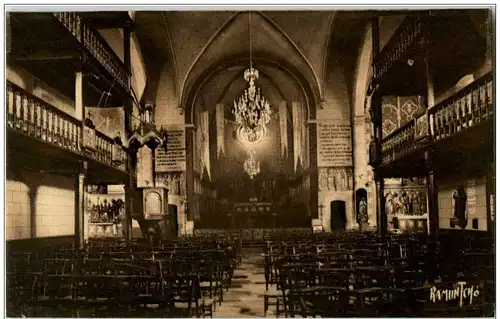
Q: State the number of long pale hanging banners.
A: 4